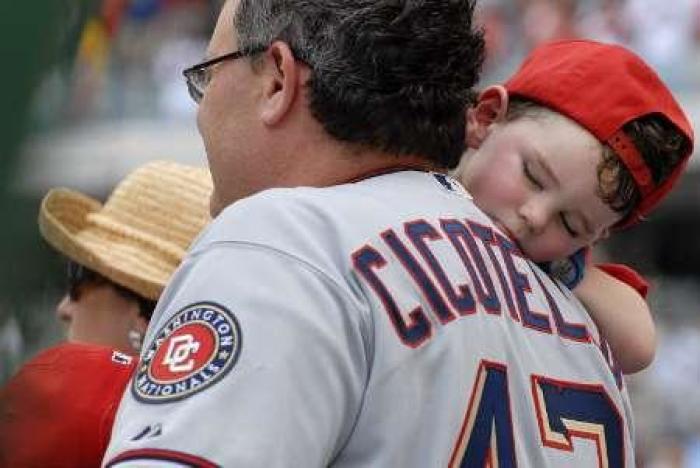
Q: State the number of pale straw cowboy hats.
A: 1